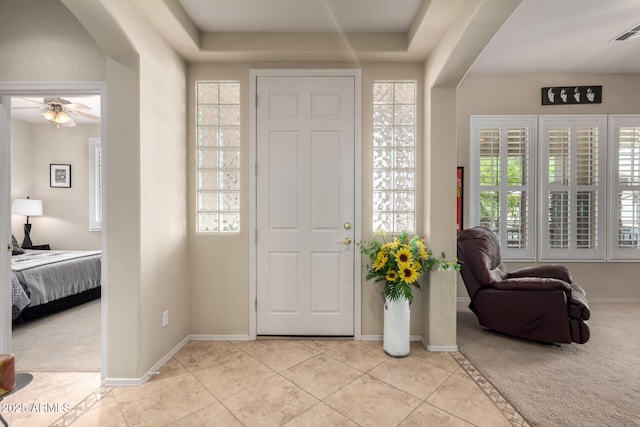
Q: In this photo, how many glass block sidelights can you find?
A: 2